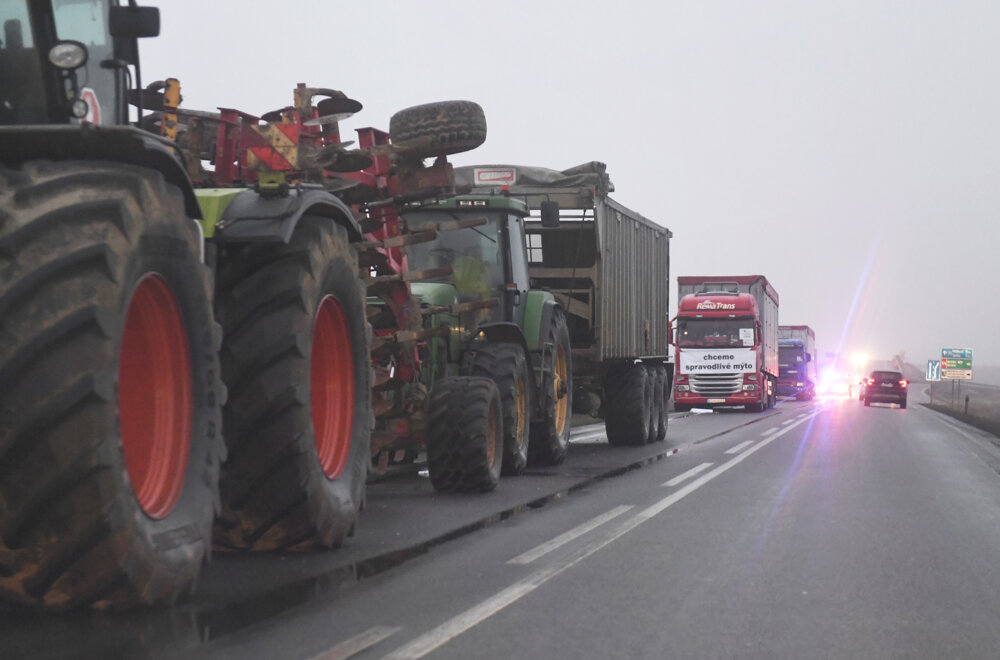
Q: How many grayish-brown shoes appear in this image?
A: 0